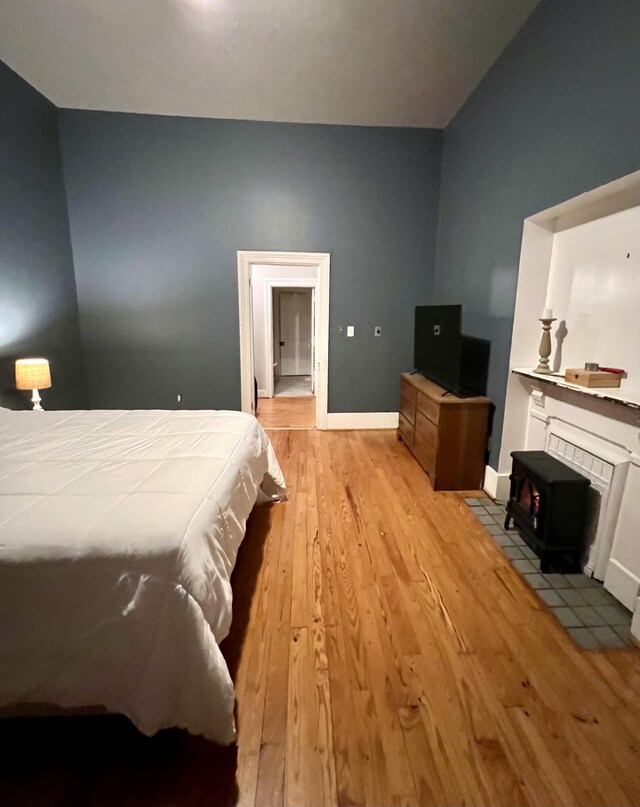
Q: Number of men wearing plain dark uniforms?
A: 0